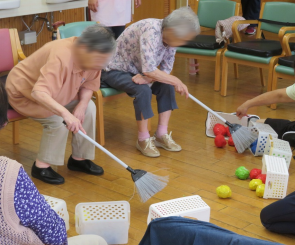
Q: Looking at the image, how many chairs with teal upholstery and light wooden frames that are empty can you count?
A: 3